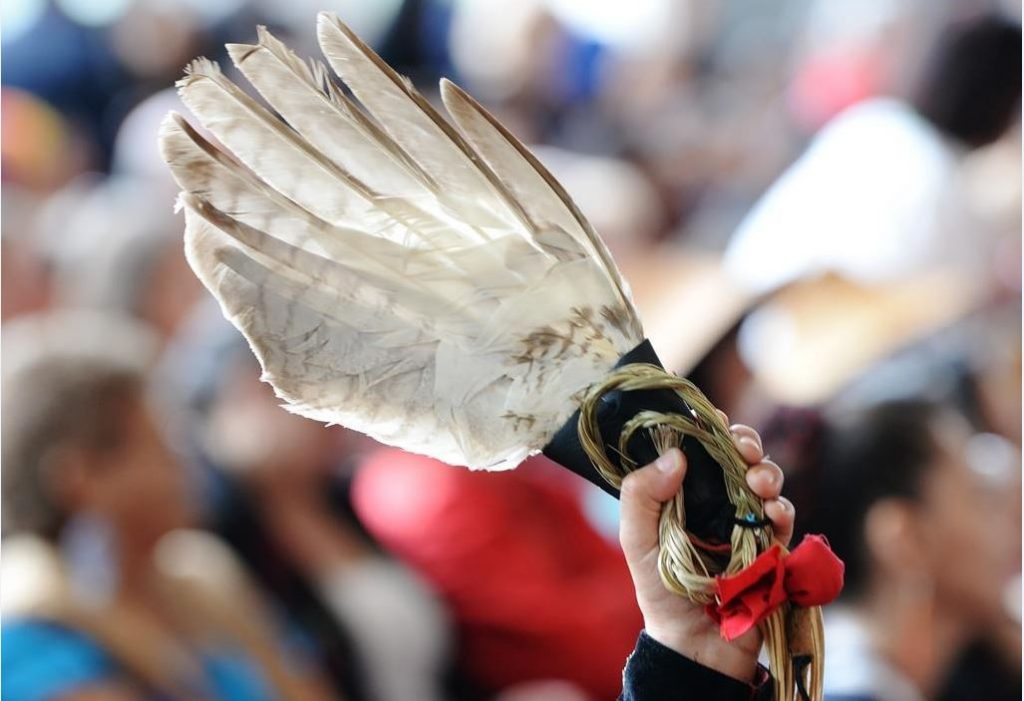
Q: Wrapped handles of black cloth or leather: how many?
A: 1